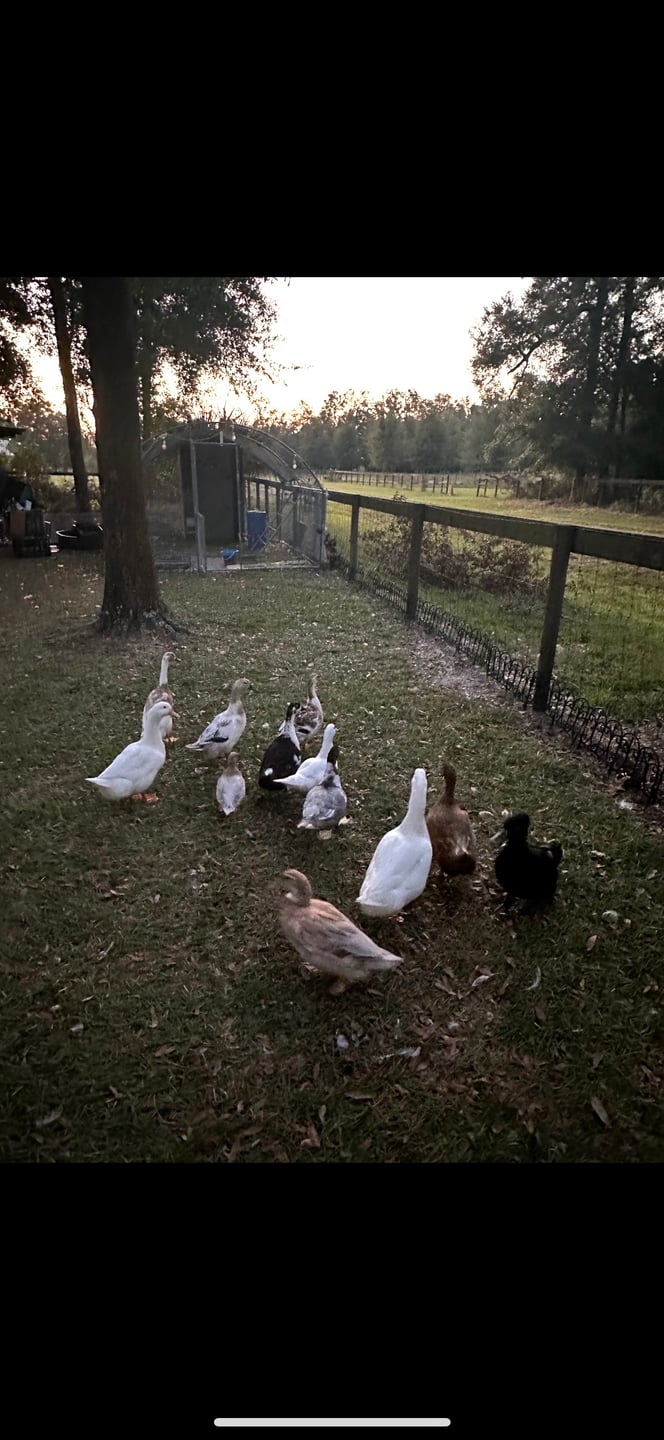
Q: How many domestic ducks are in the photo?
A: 12